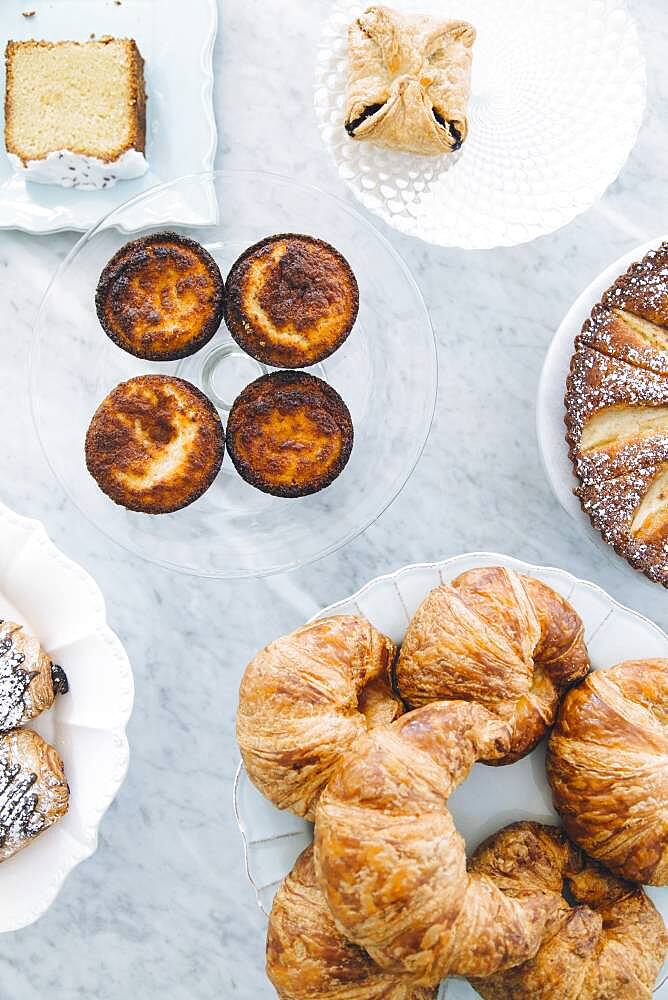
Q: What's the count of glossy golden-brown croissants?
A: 6